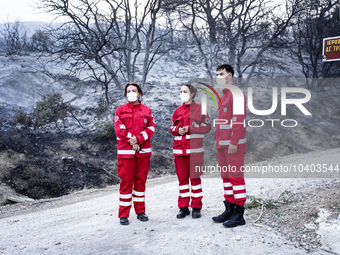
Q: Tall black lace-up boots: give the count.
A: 2